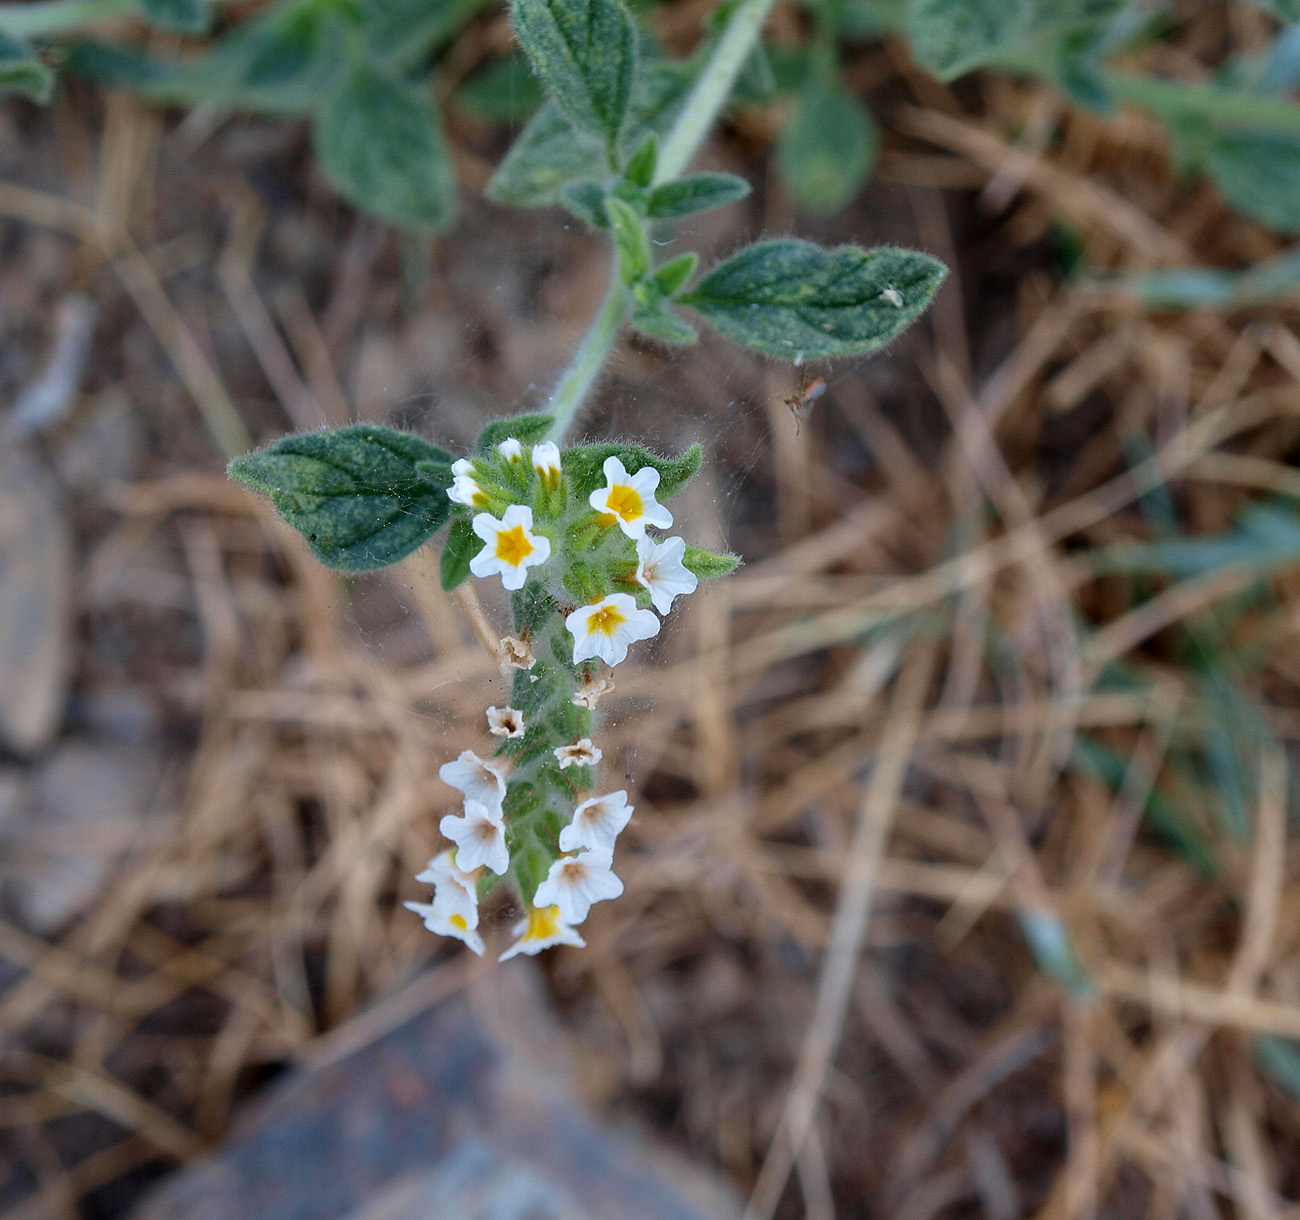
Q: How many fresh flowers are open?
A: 11